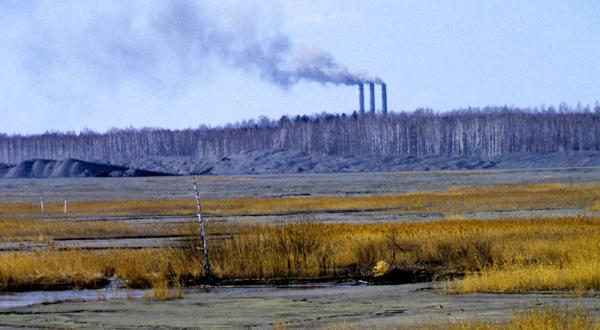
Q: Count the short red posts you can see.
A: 0